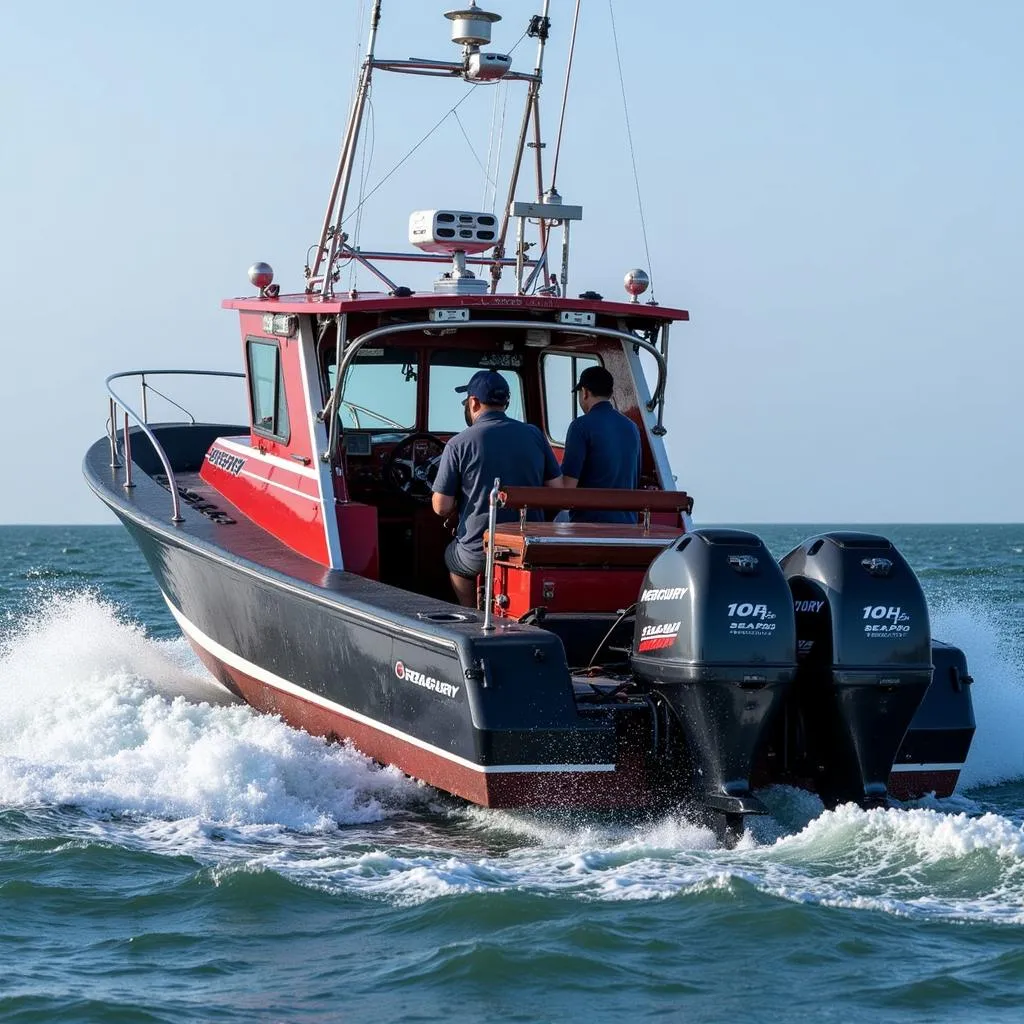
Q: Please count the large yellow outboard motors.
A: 0